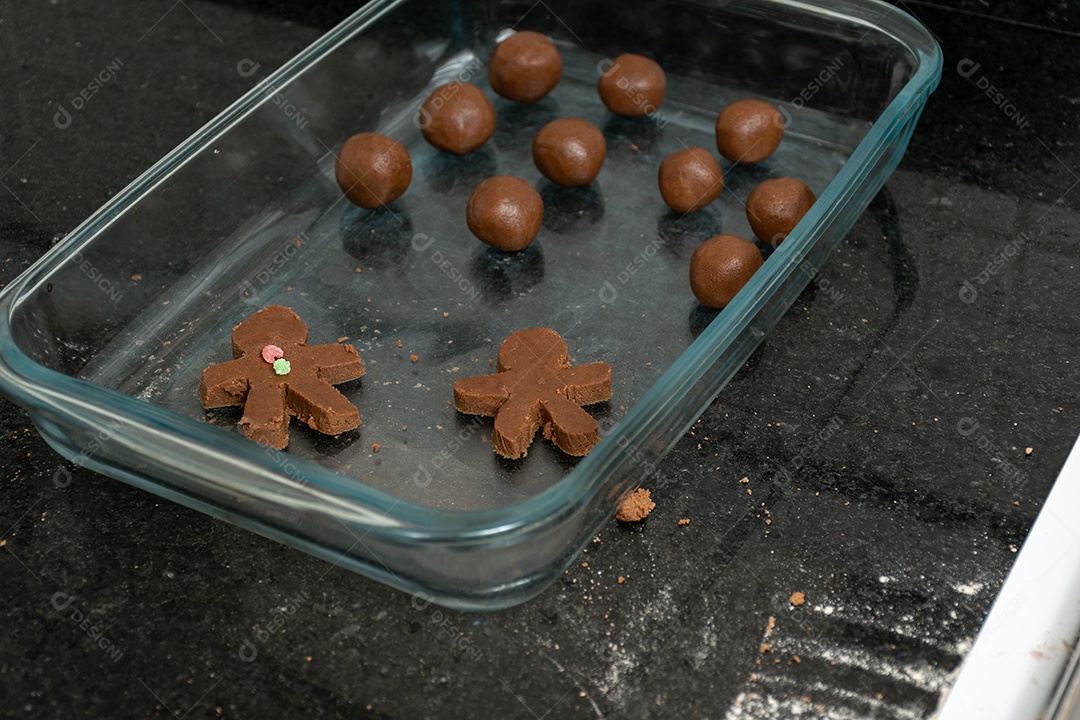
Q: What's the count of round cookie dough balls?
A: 10